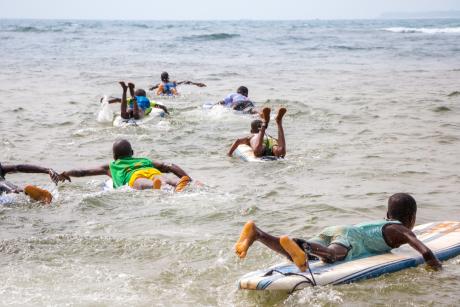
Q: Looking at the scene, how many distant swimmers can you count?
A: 4